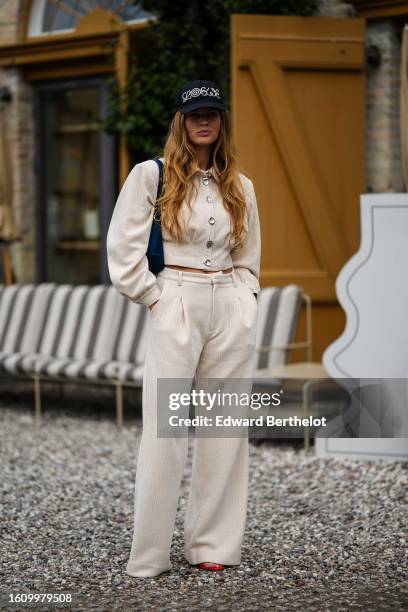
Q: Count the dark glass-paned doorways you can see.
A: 1